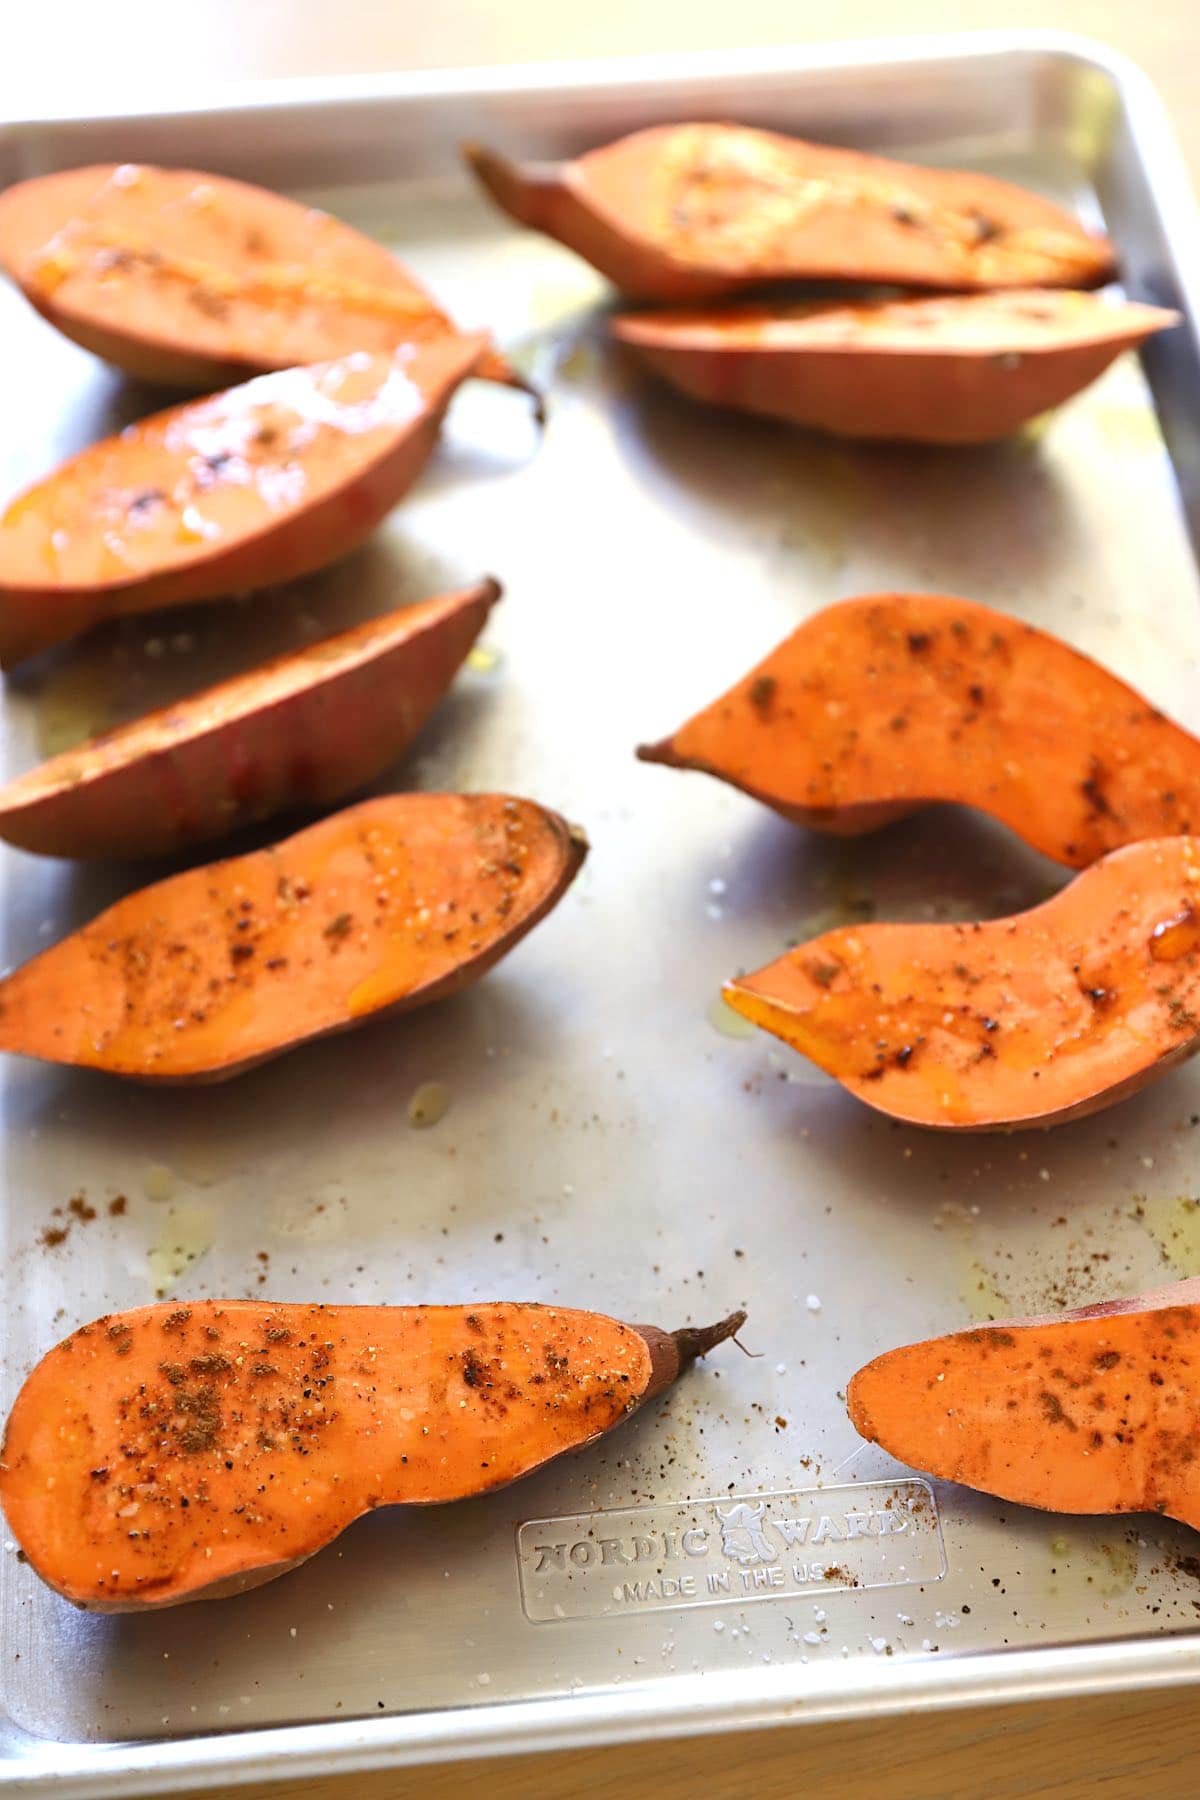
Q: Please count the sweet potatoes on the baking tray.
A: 10